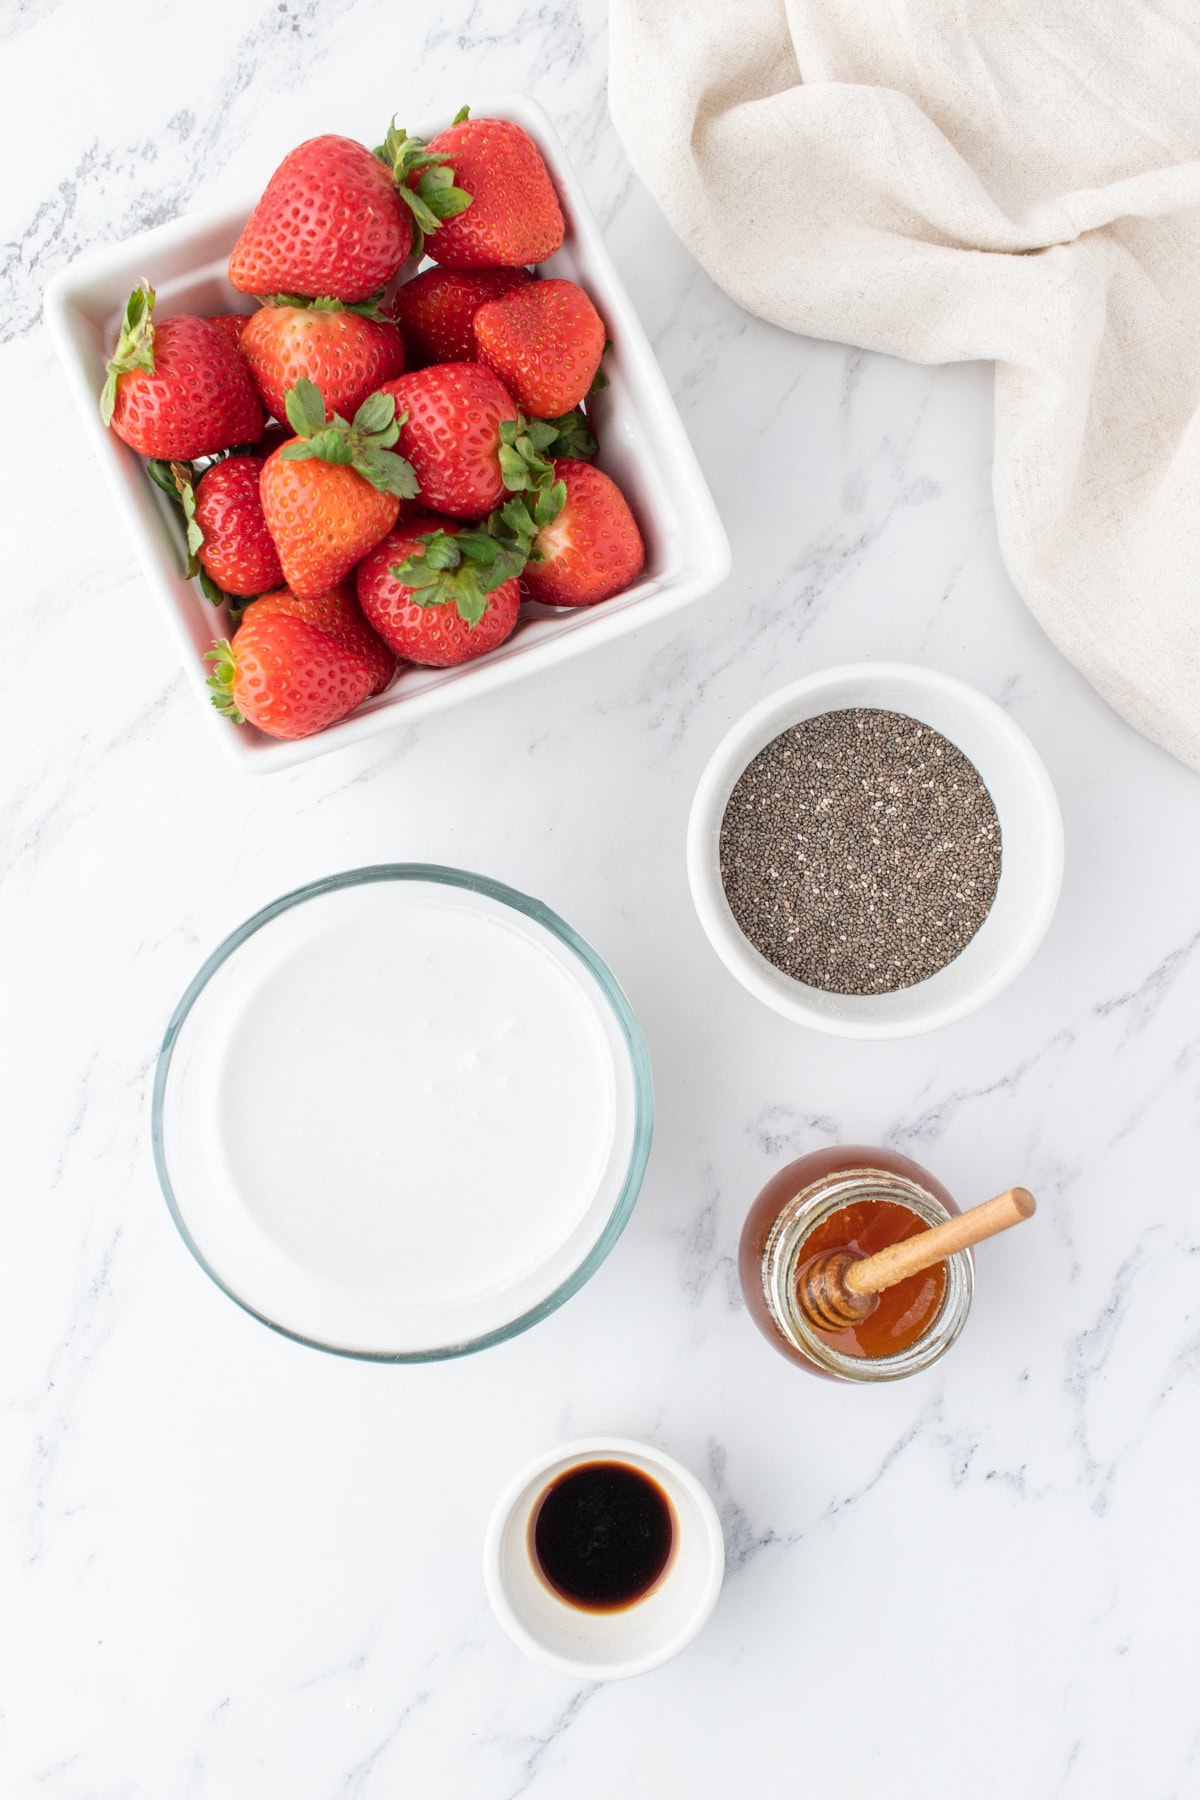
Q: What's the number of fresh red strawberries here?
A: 14